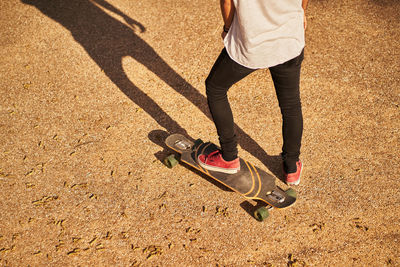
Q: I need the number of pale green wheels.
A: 3